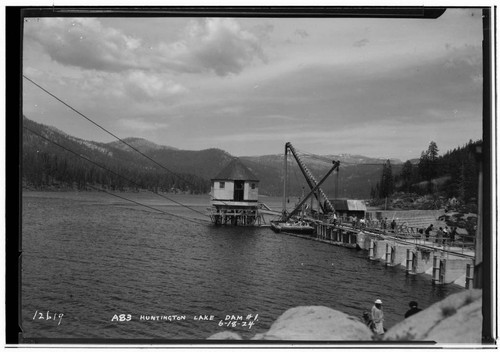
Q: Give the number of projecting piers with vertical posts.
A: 5